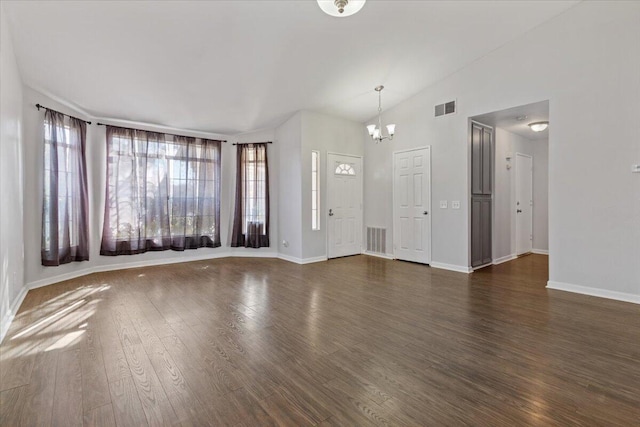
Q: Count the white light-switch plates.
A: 2